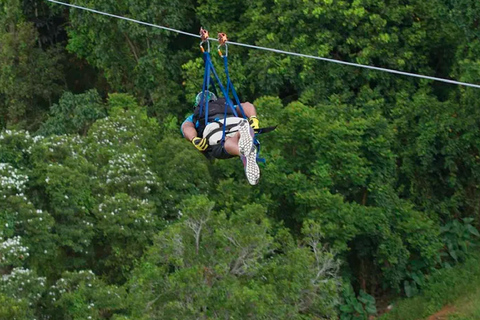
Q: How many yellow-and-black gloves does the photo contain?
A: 2